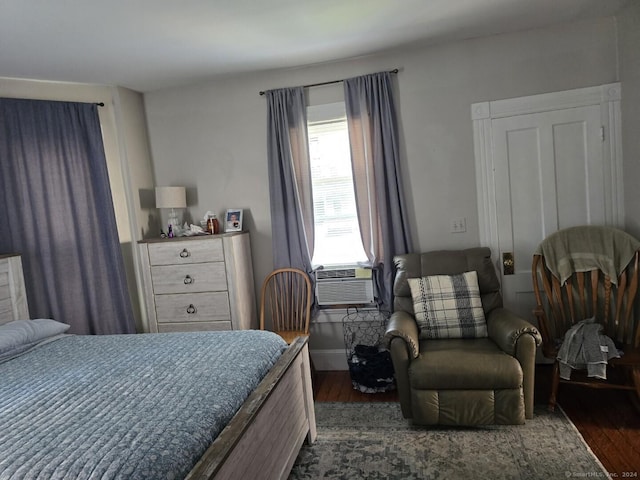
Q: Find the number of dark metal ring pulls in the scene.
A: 3